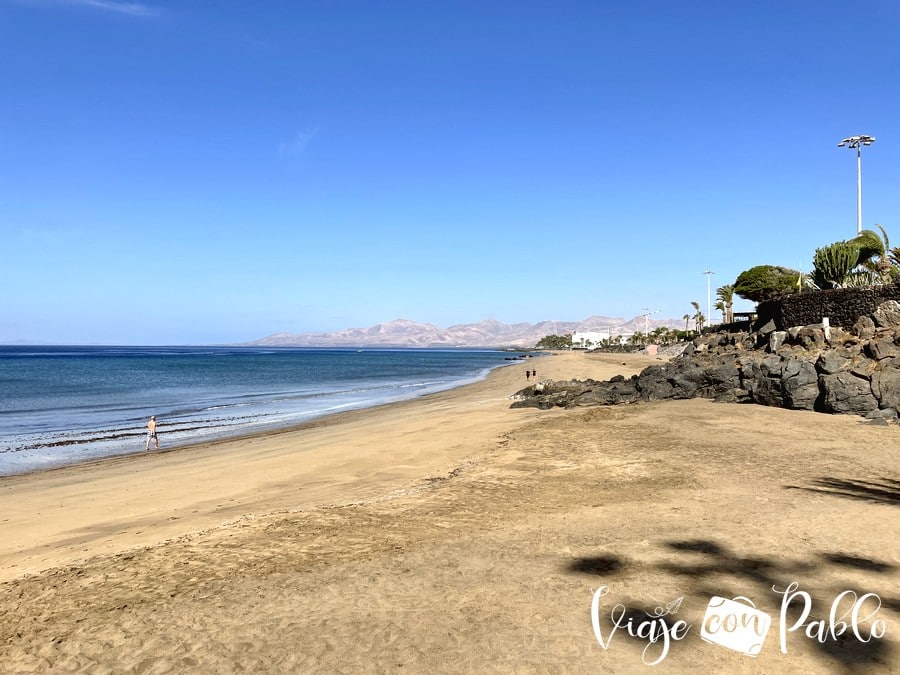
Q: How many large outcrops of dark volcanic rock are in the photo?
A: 1